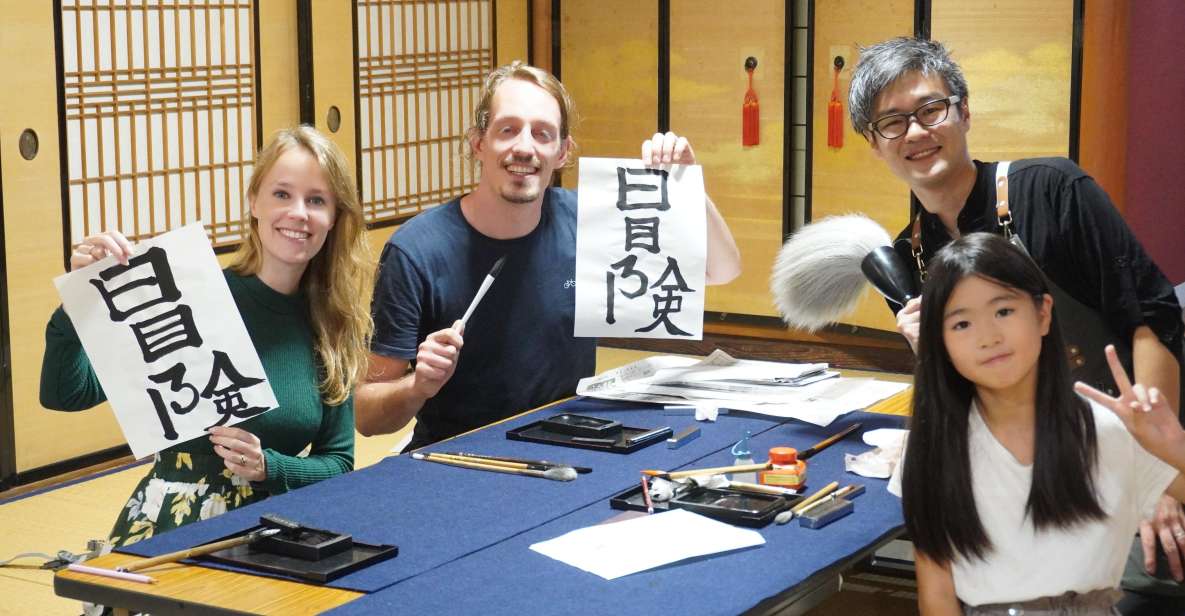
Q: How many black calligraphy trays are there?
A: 3